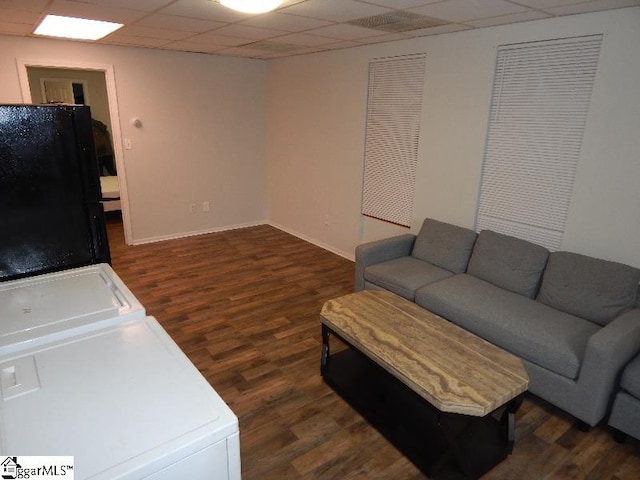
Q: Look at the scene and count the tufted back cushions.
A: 3